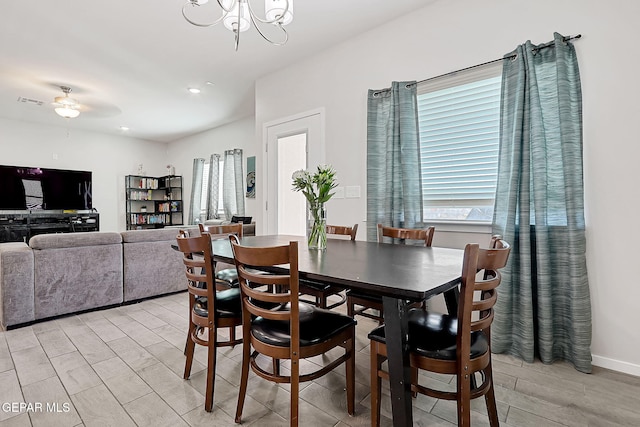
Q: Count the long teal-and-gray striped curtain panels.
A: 2